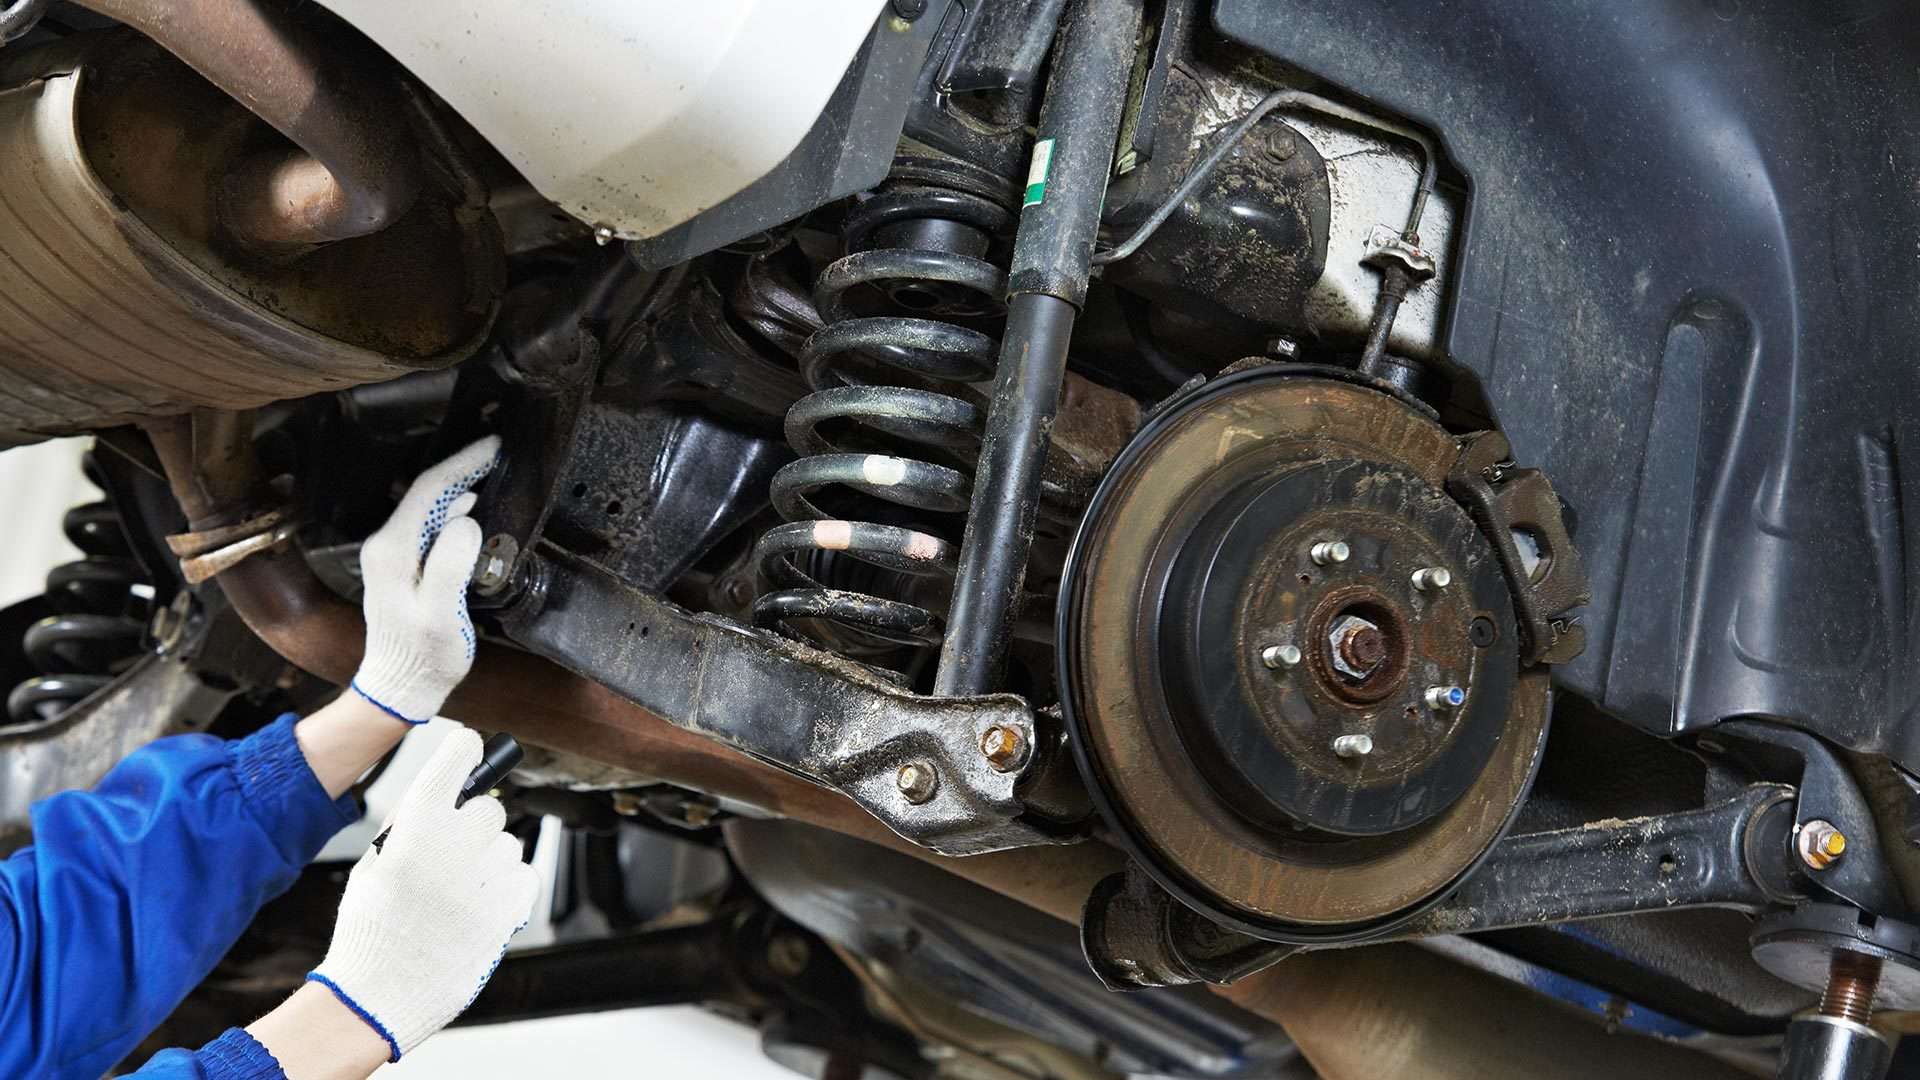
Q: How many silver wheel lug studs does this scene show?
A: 5